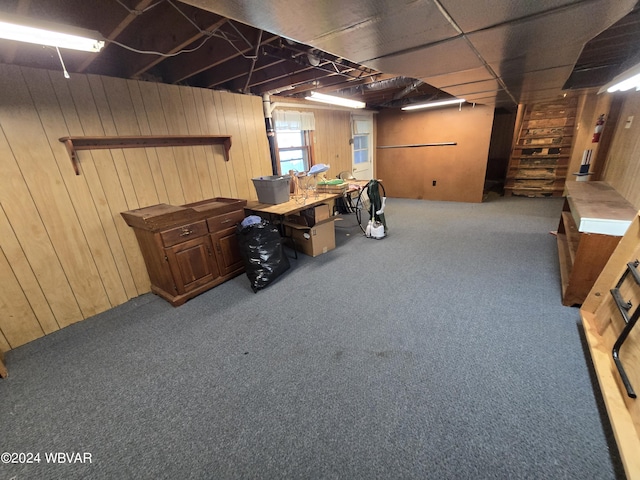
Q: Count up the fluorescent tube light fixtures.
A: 4